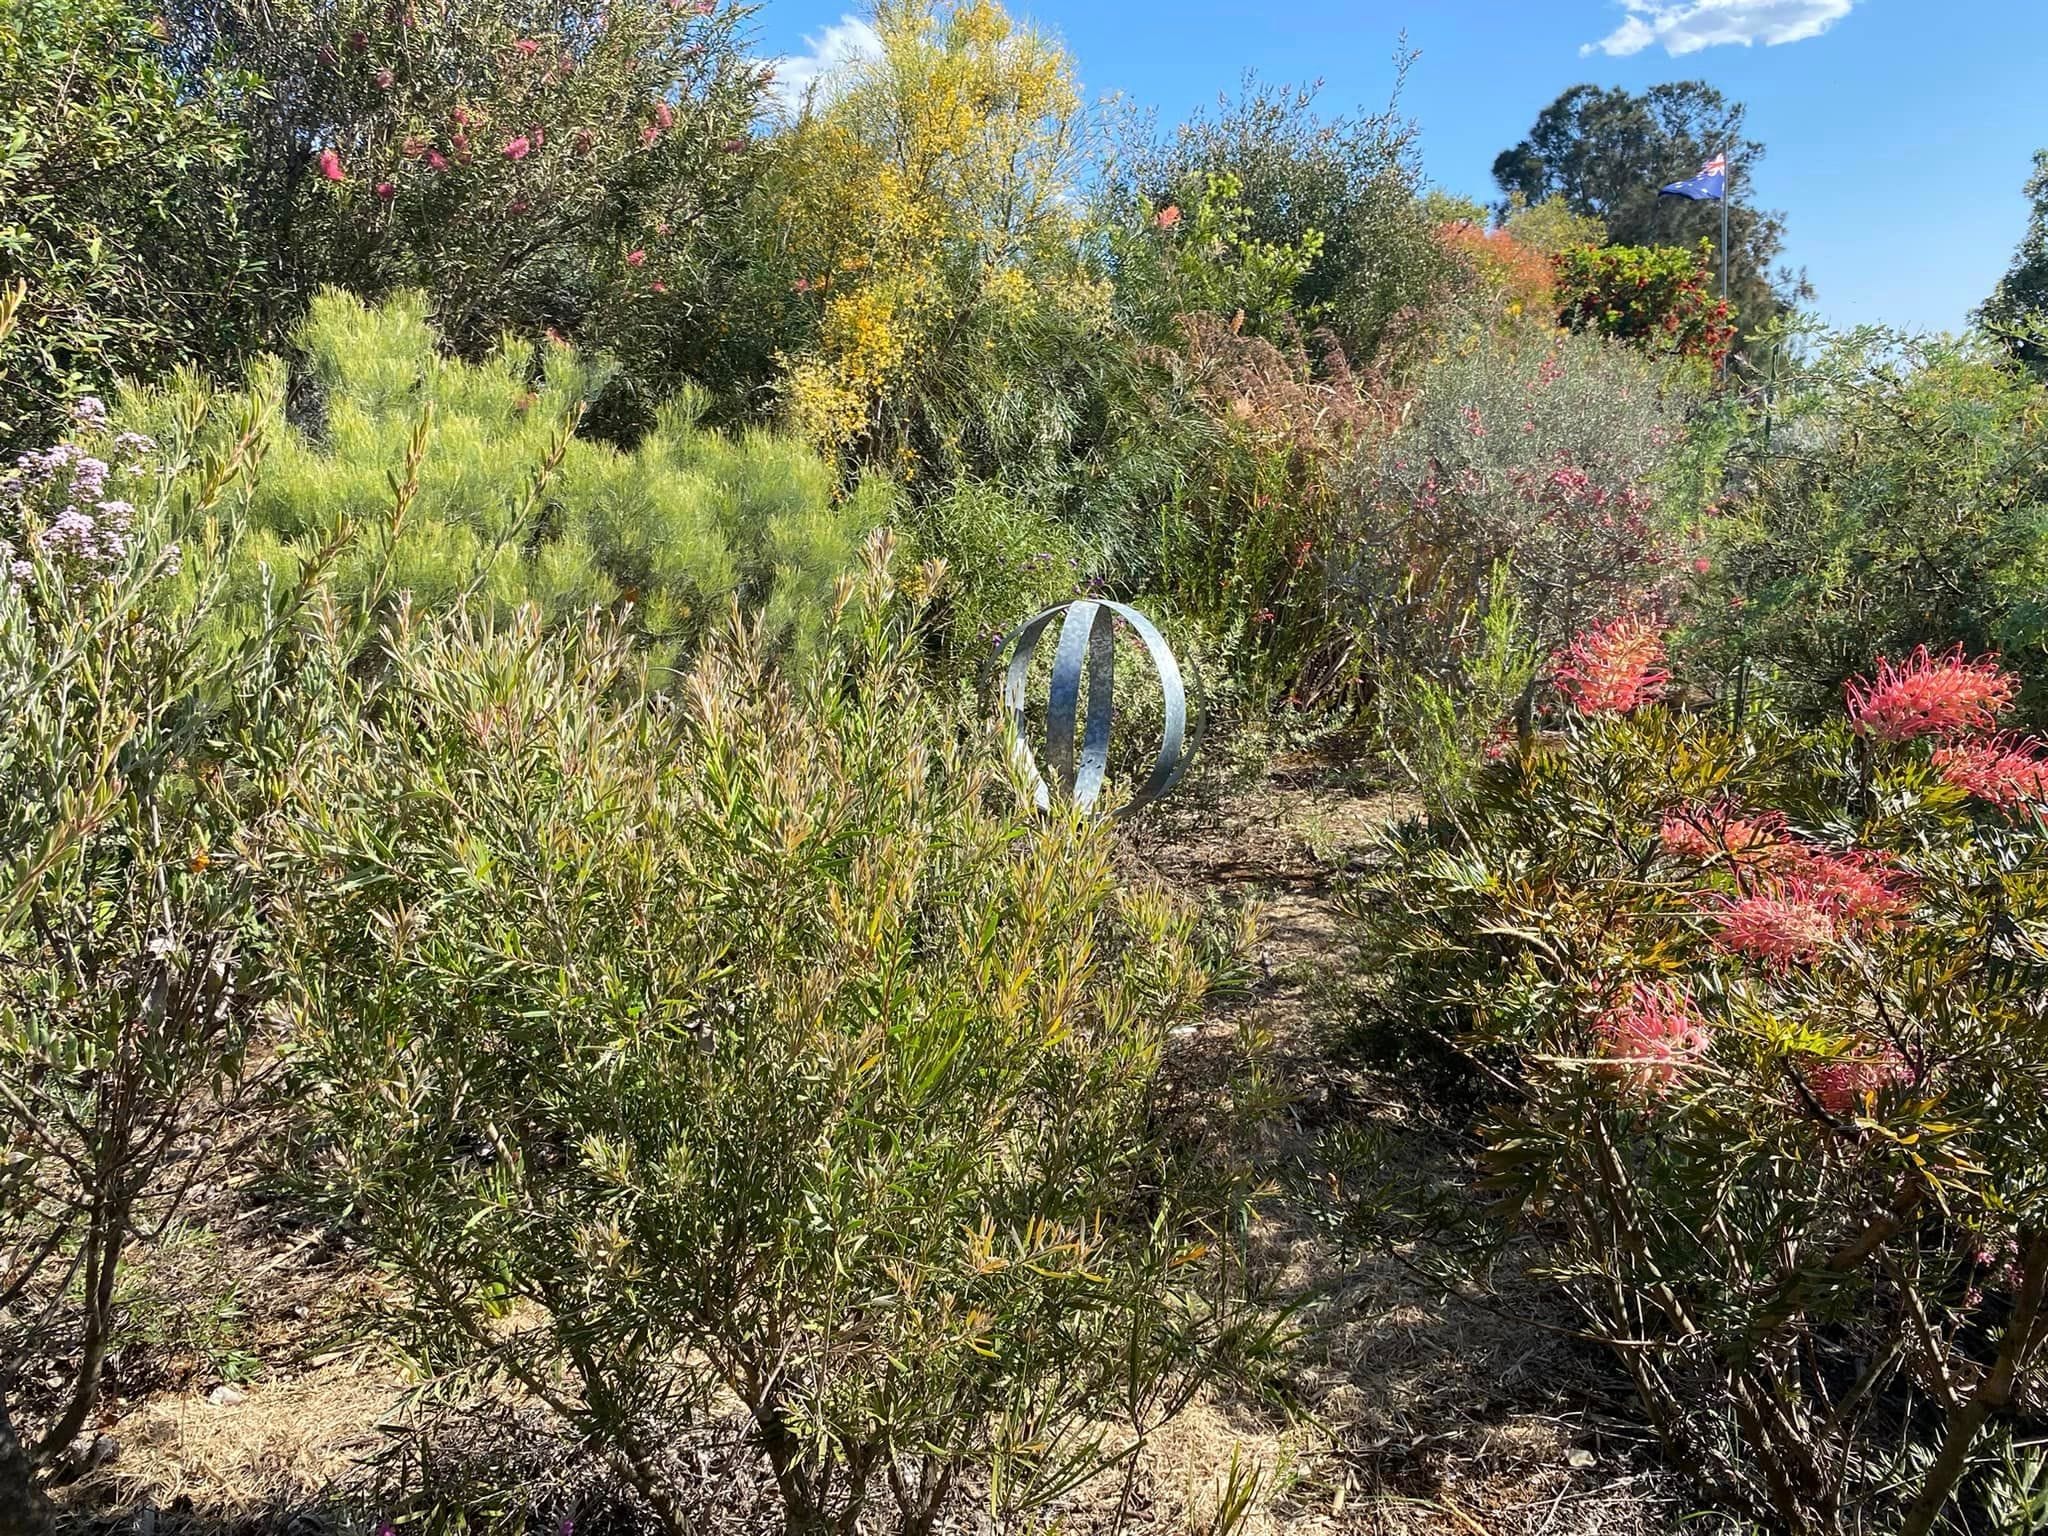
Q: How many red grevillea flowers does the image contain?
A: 8